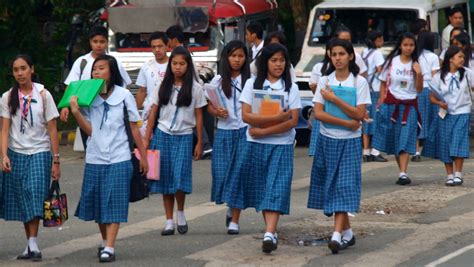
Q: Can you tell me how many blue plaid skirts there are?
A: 11